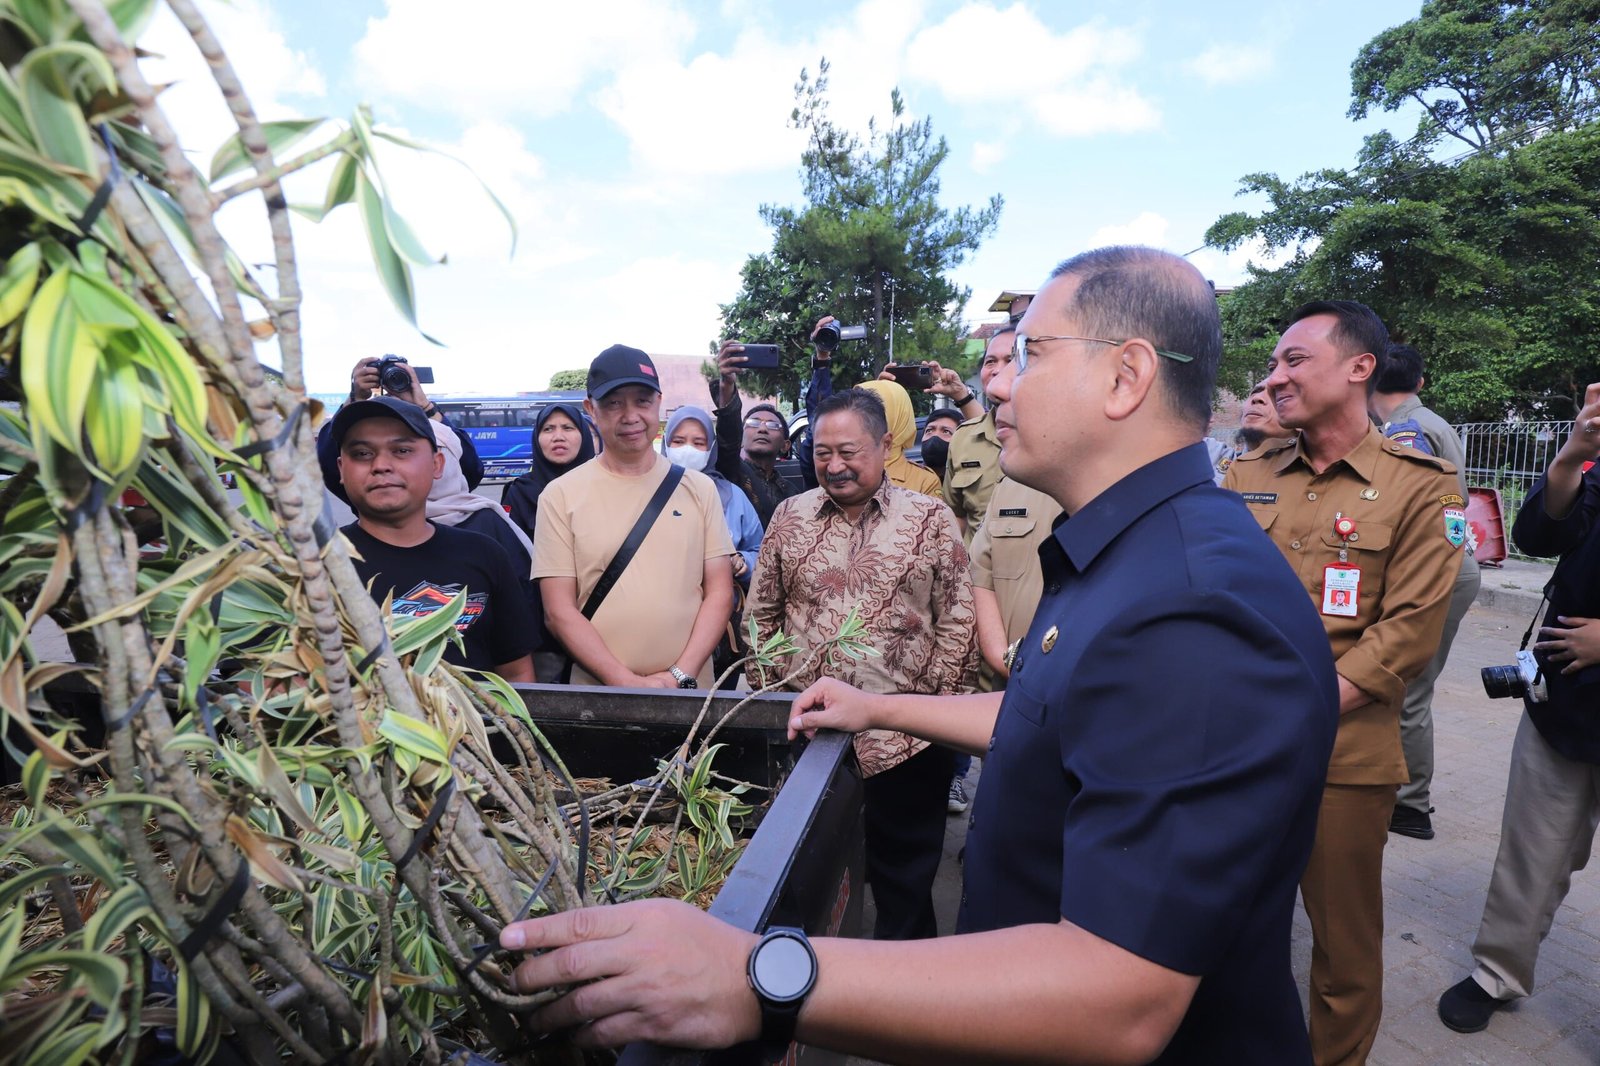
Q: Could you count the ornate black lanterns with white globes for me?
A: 0